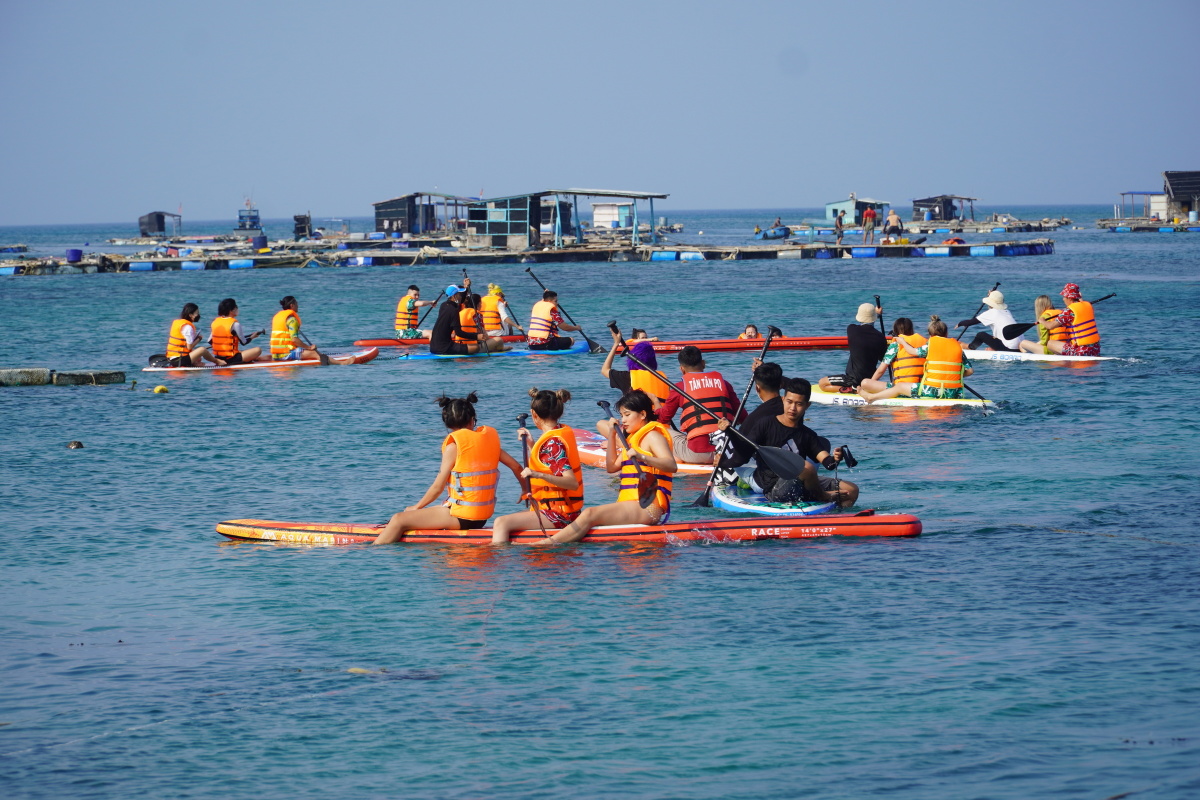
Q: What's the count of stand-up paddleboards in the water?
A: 9